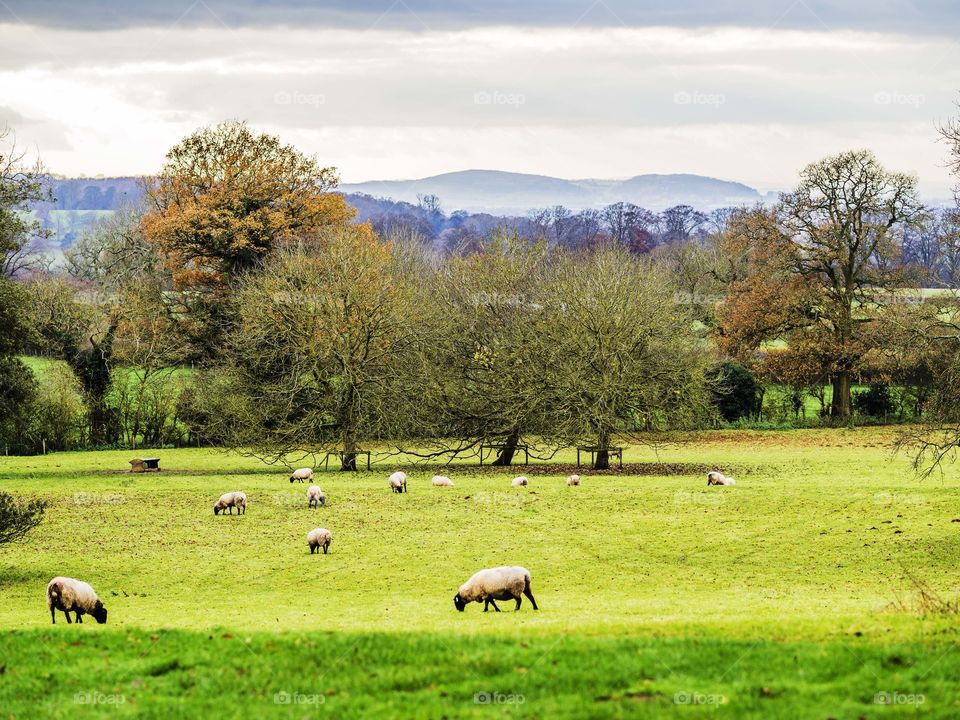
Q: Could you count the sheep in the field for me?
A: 12